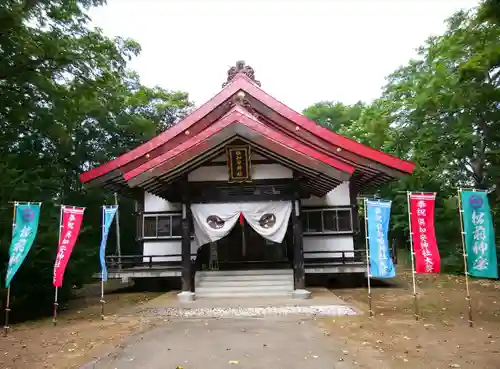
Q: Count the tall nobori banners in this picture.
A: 6